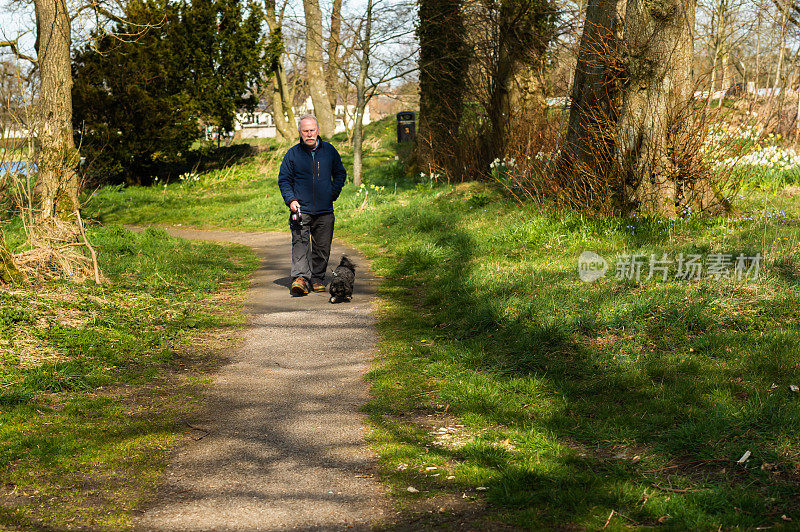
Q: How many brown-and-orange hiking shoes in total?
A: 2